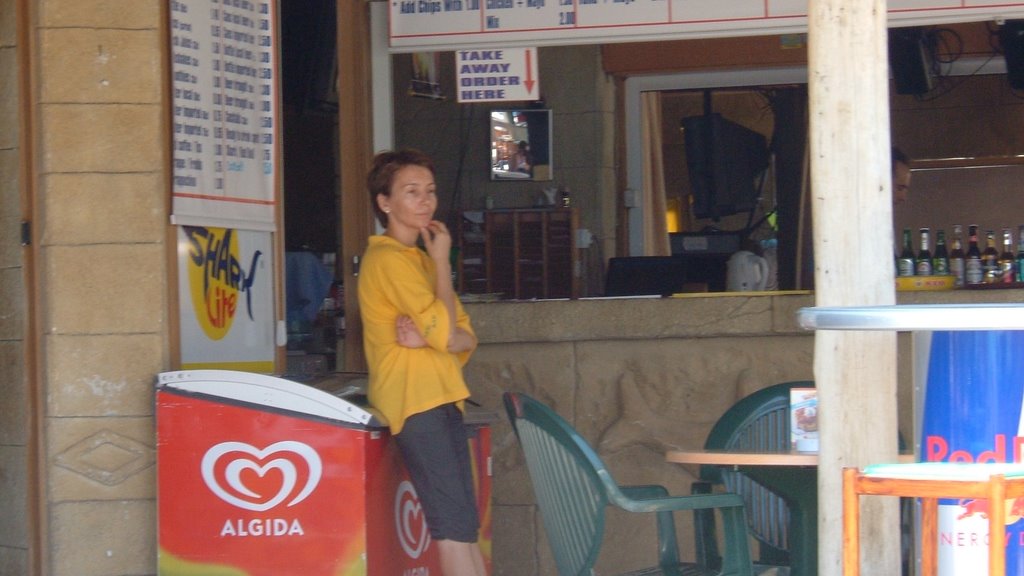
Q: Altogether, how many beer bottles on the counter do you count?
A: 8